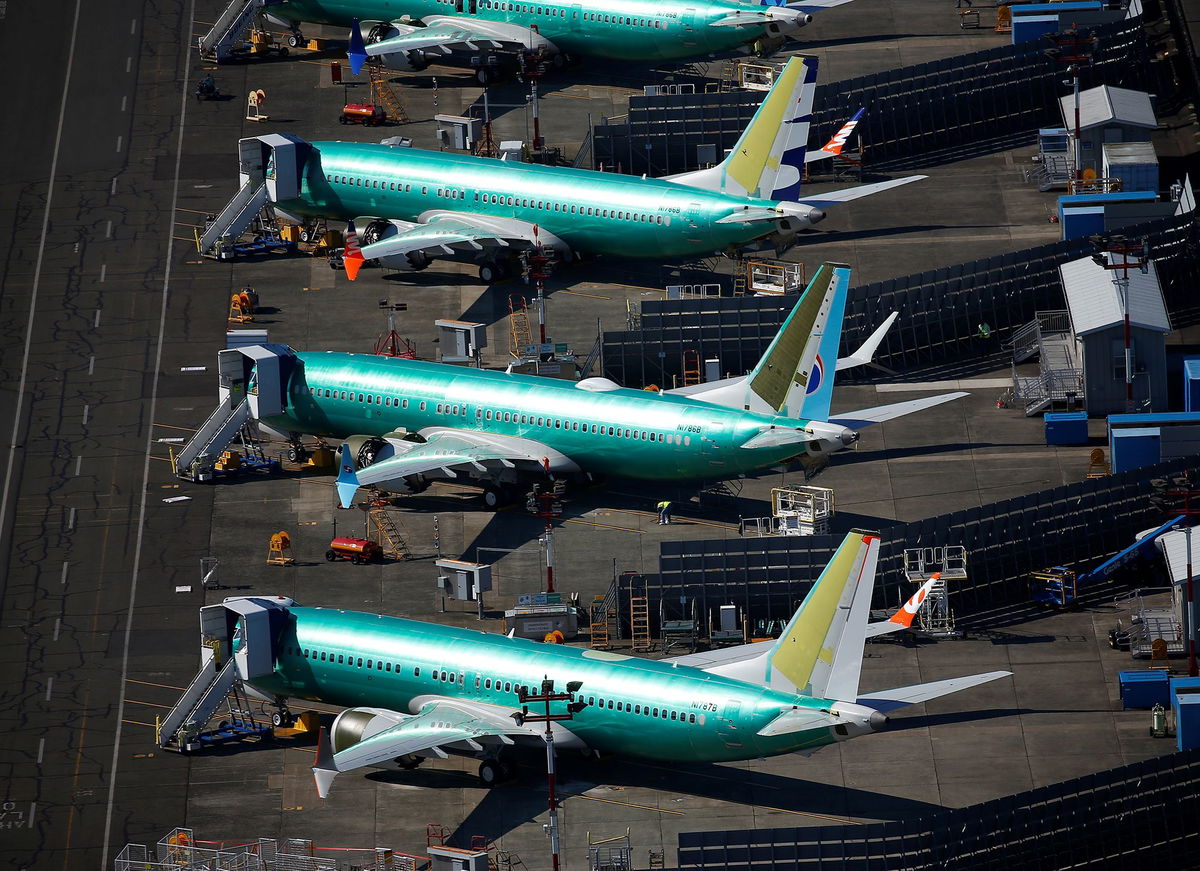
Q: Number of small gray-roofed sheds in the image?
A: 3